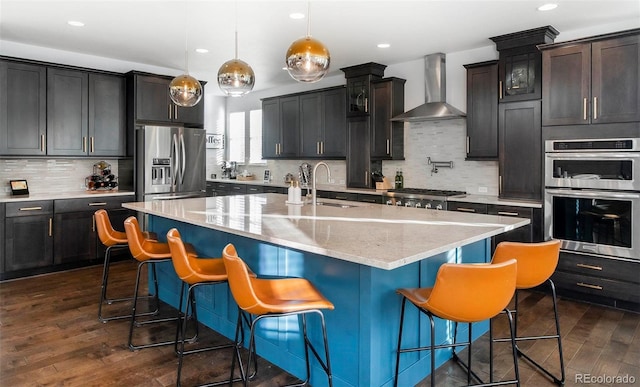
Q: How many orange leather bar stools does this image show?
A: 6